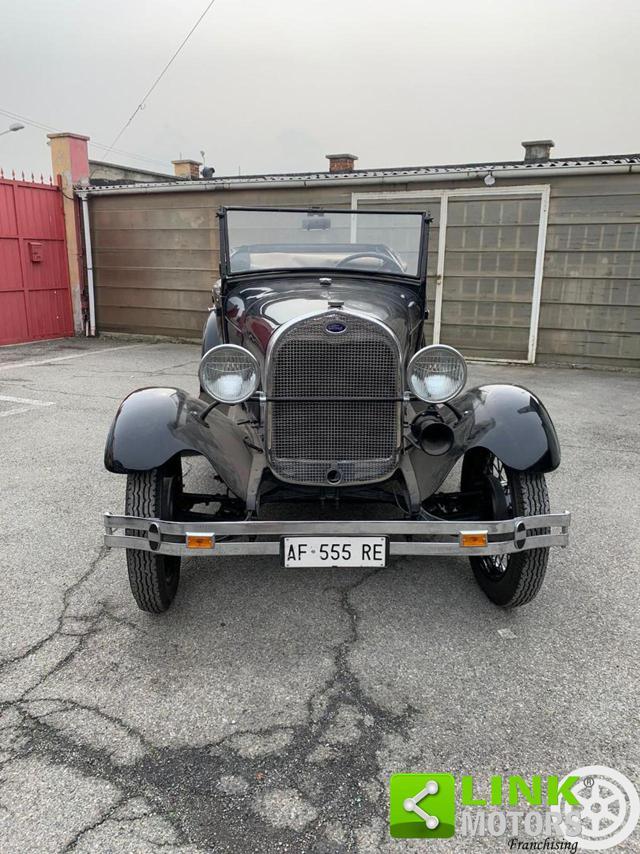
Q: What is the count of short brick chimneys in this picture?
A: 3